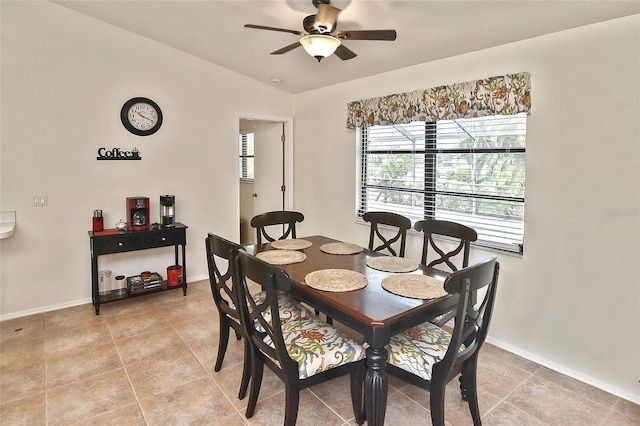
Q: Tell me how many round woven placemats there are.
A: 6